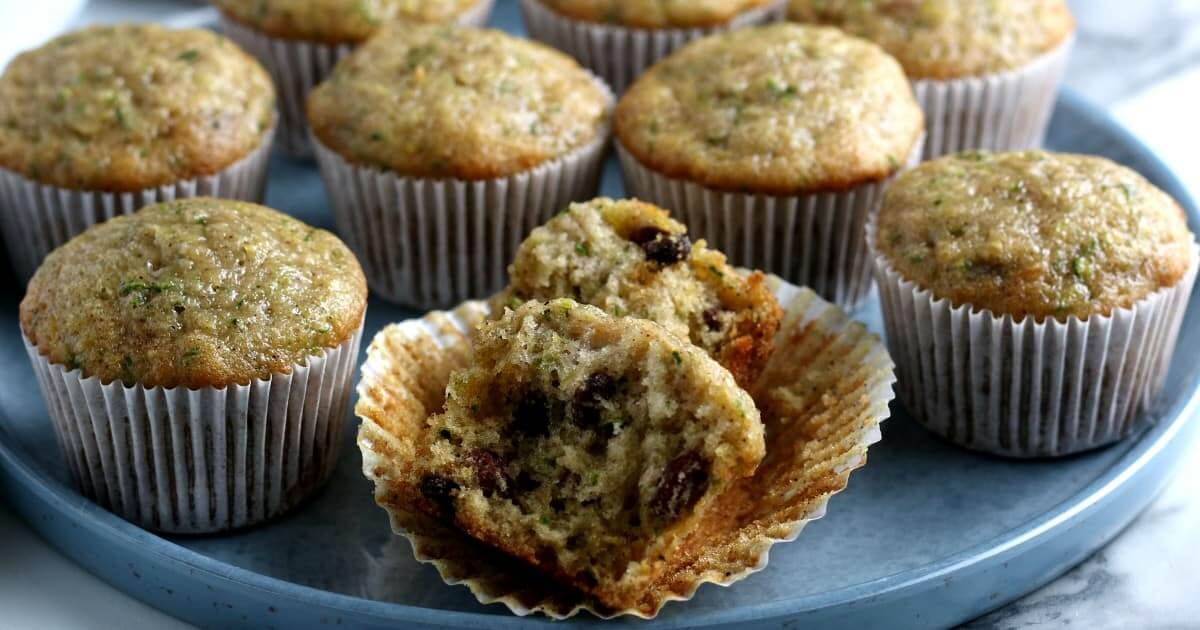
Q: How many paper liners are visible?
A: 9